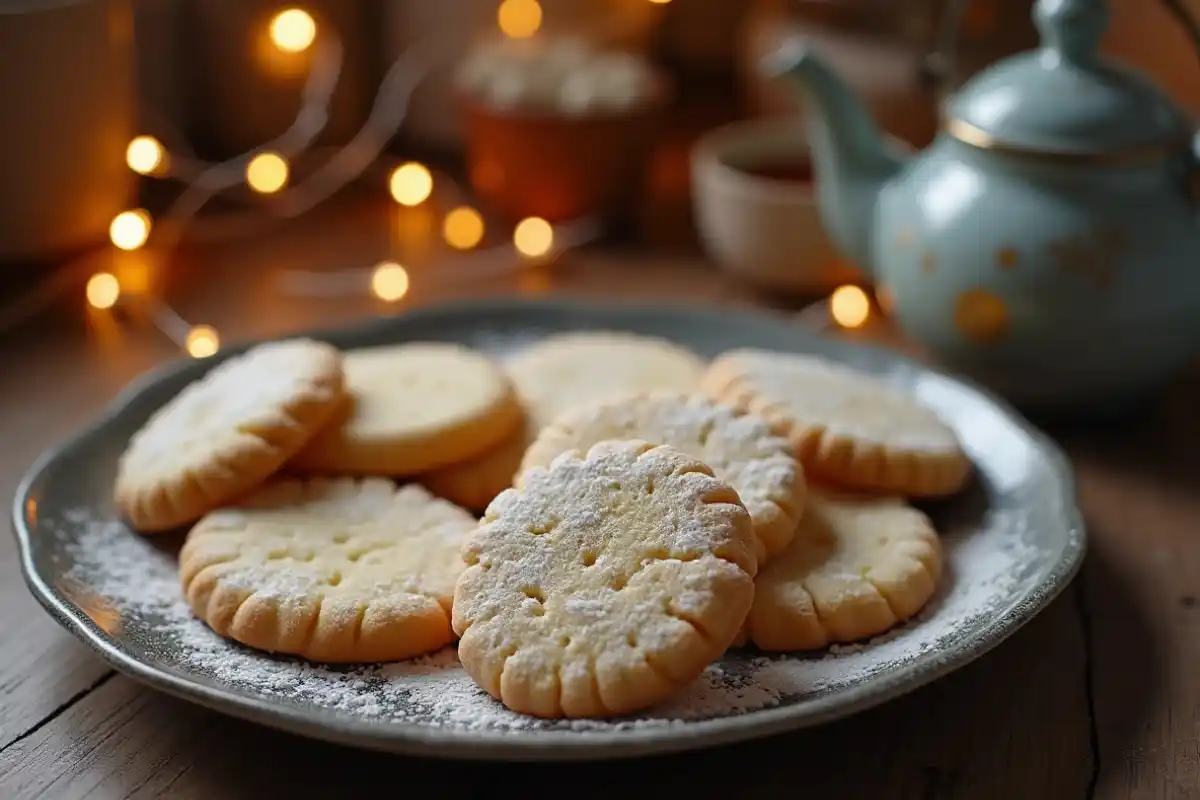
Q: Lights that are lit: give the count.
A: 13